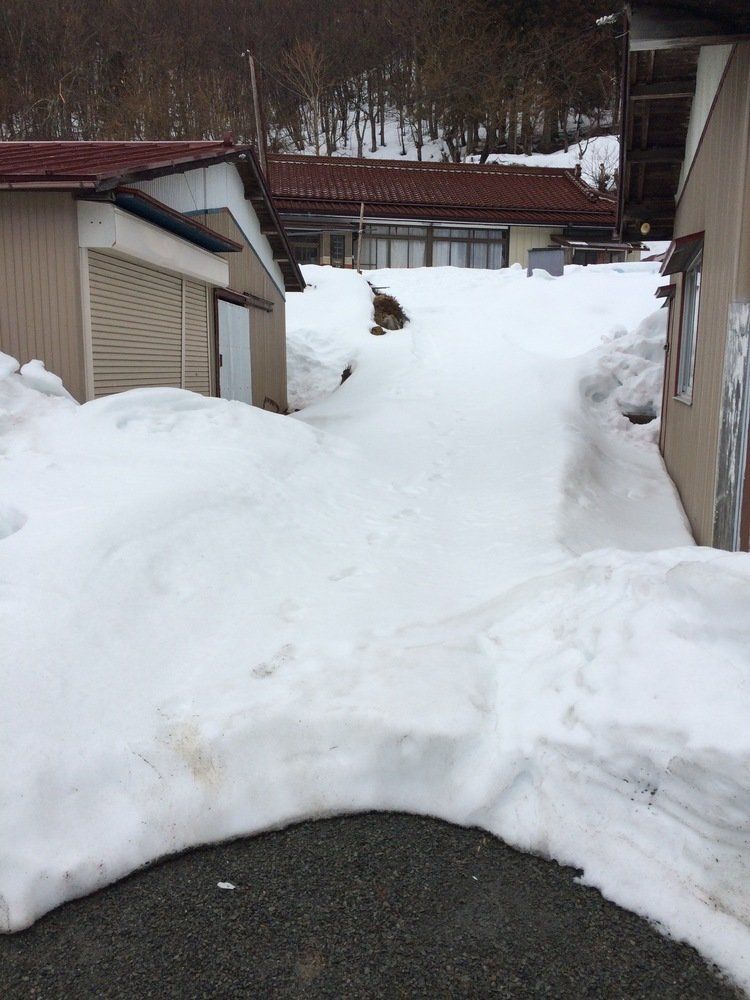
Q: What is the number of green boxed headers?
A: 0